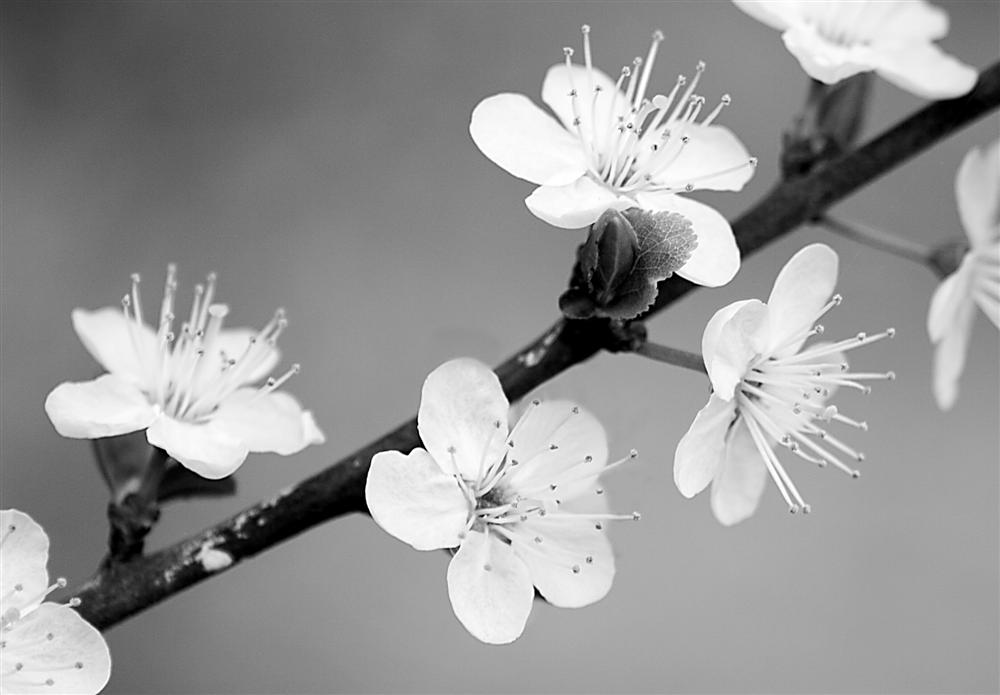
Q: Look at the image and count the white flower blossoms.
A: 7